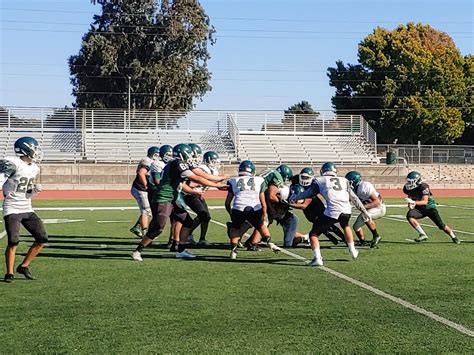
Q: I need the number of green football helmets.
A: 13